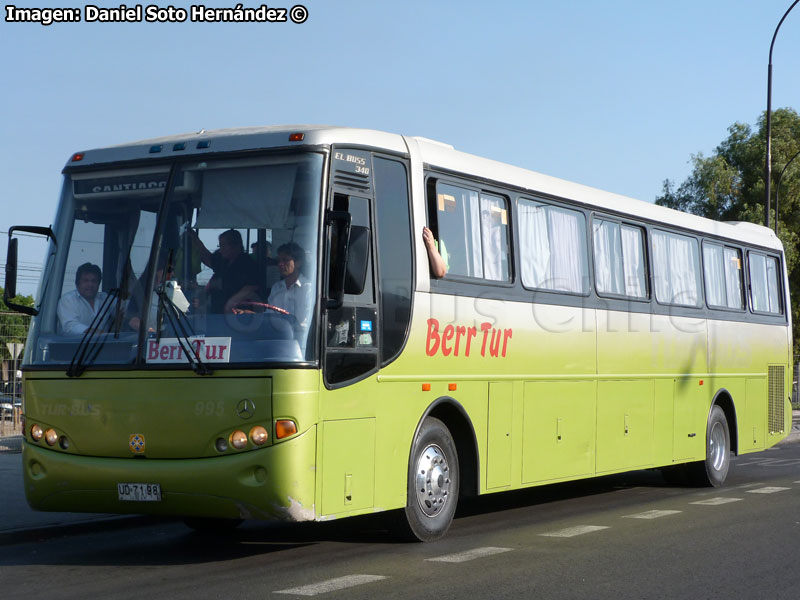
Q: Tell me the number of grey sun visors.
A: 1